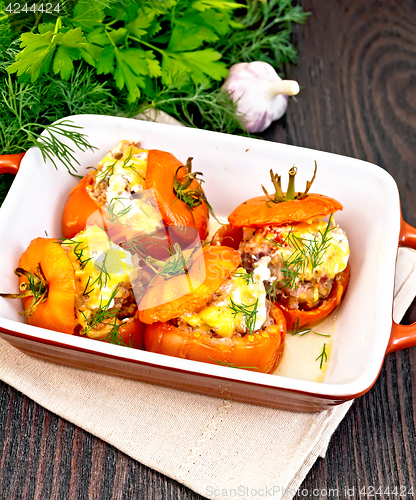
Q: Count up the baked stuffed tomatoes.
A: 4